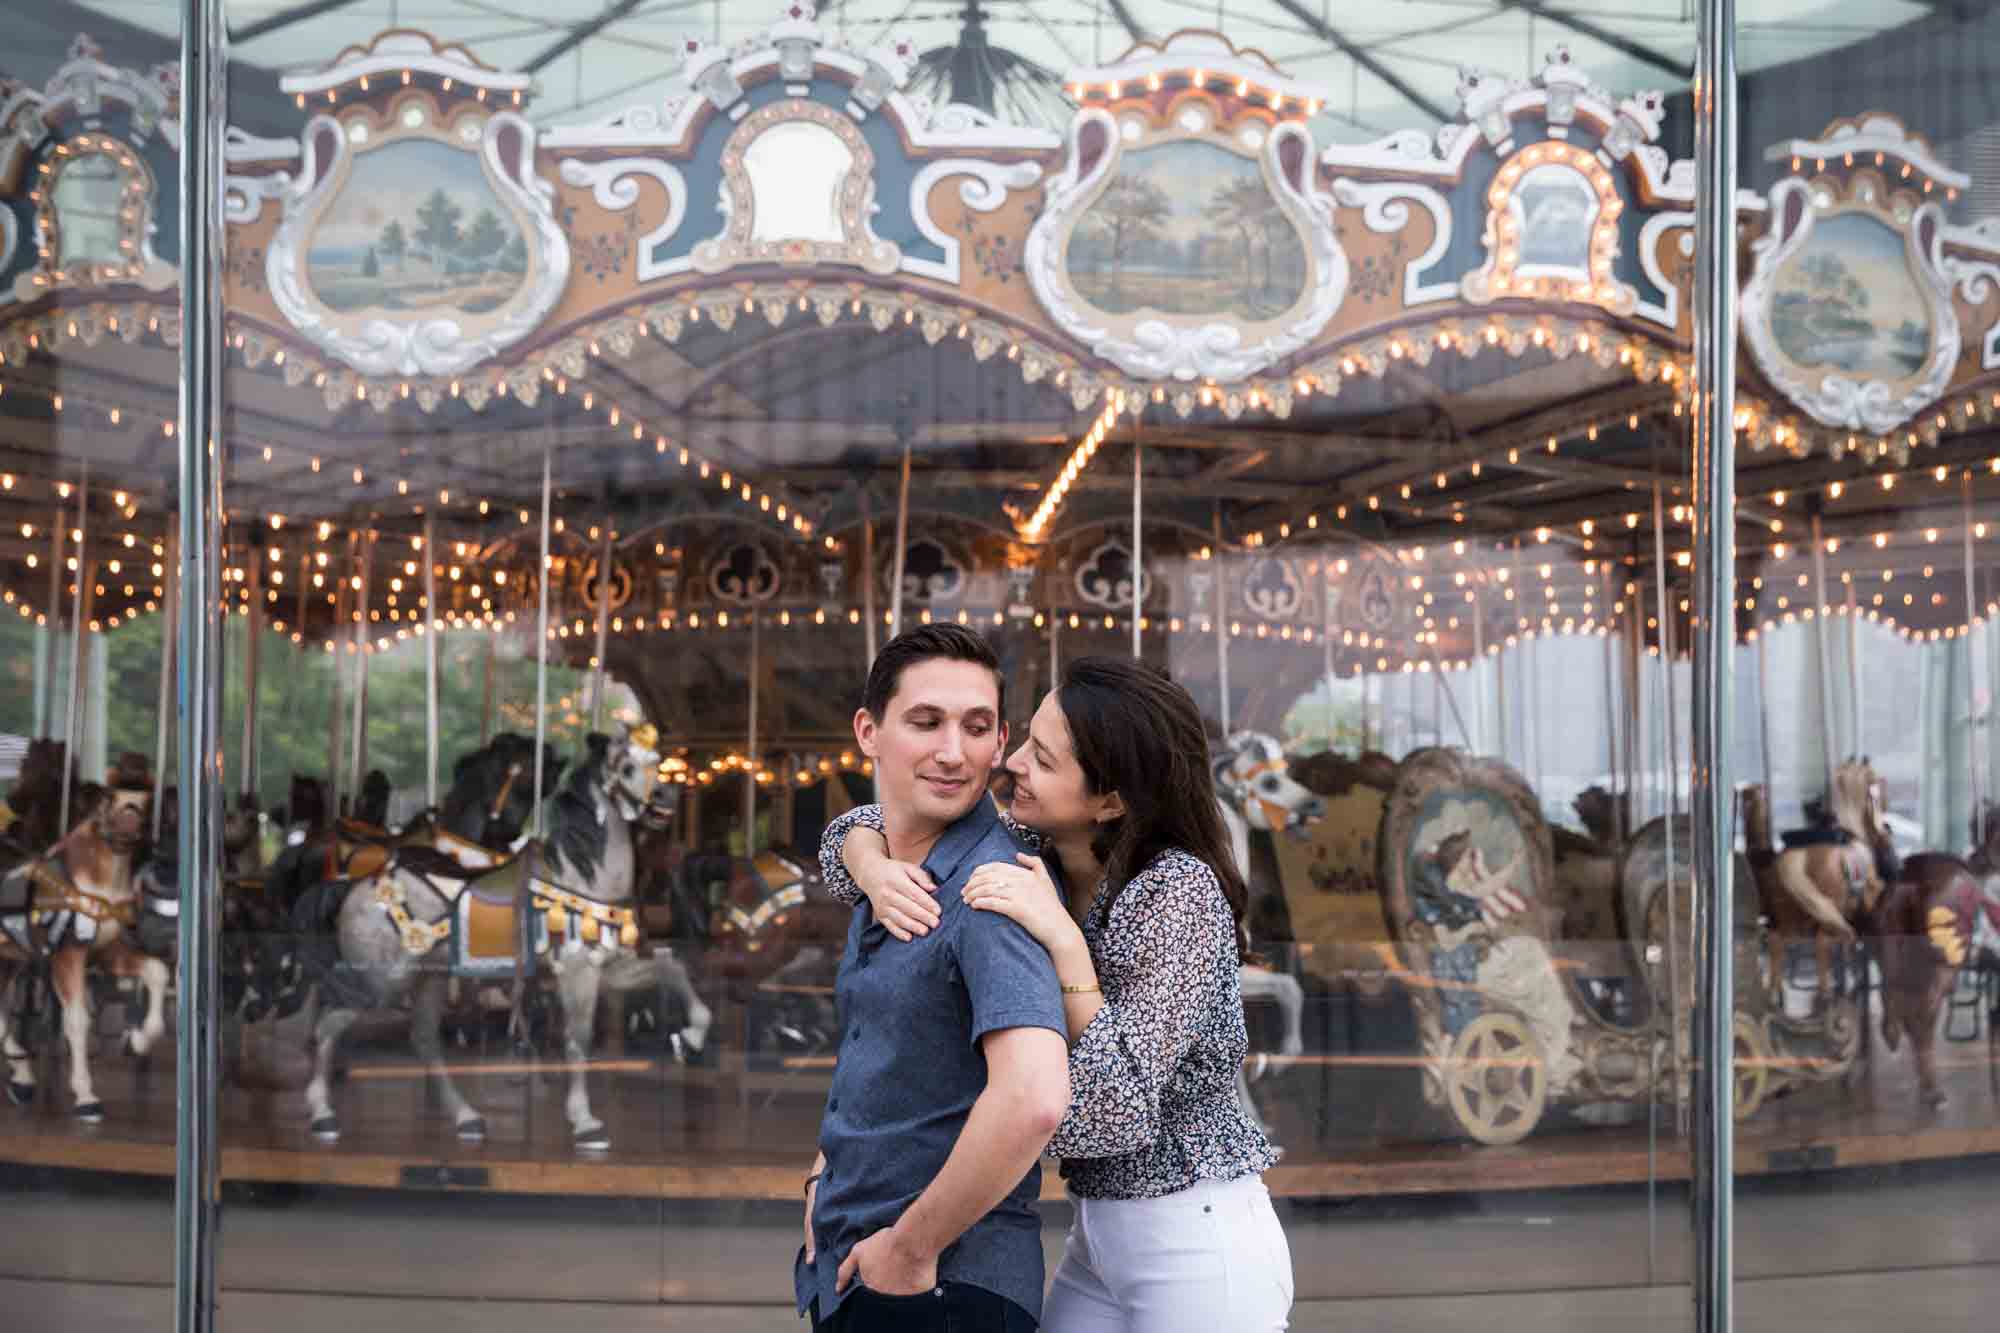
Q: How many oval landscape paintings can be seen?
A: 3